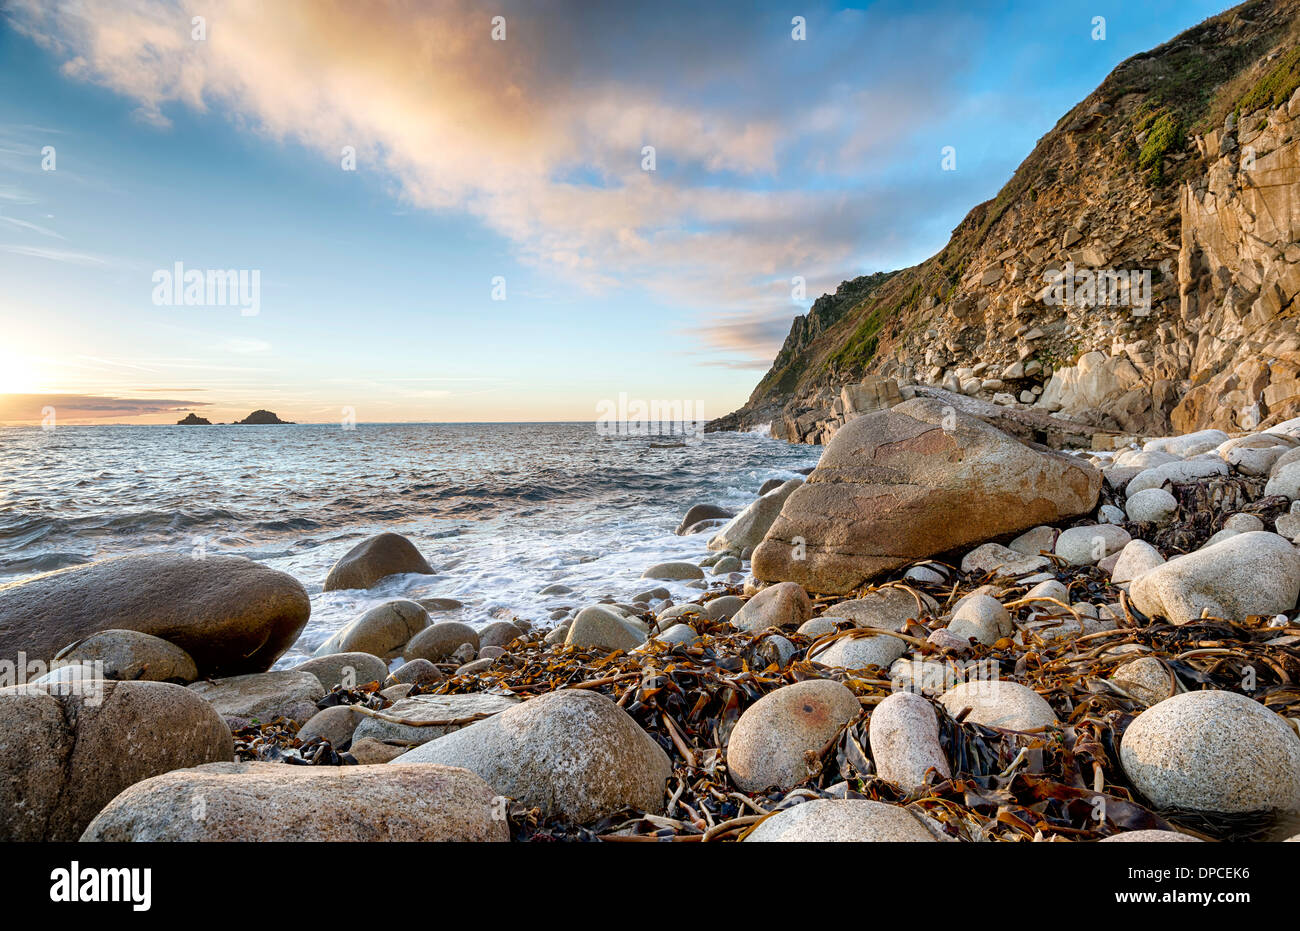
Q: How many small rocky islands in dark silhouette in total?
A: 2